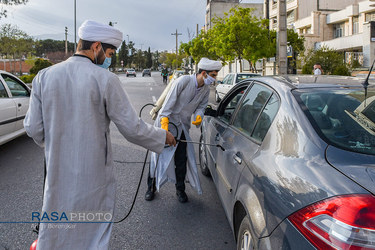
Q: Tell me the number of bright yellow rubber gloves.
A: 2